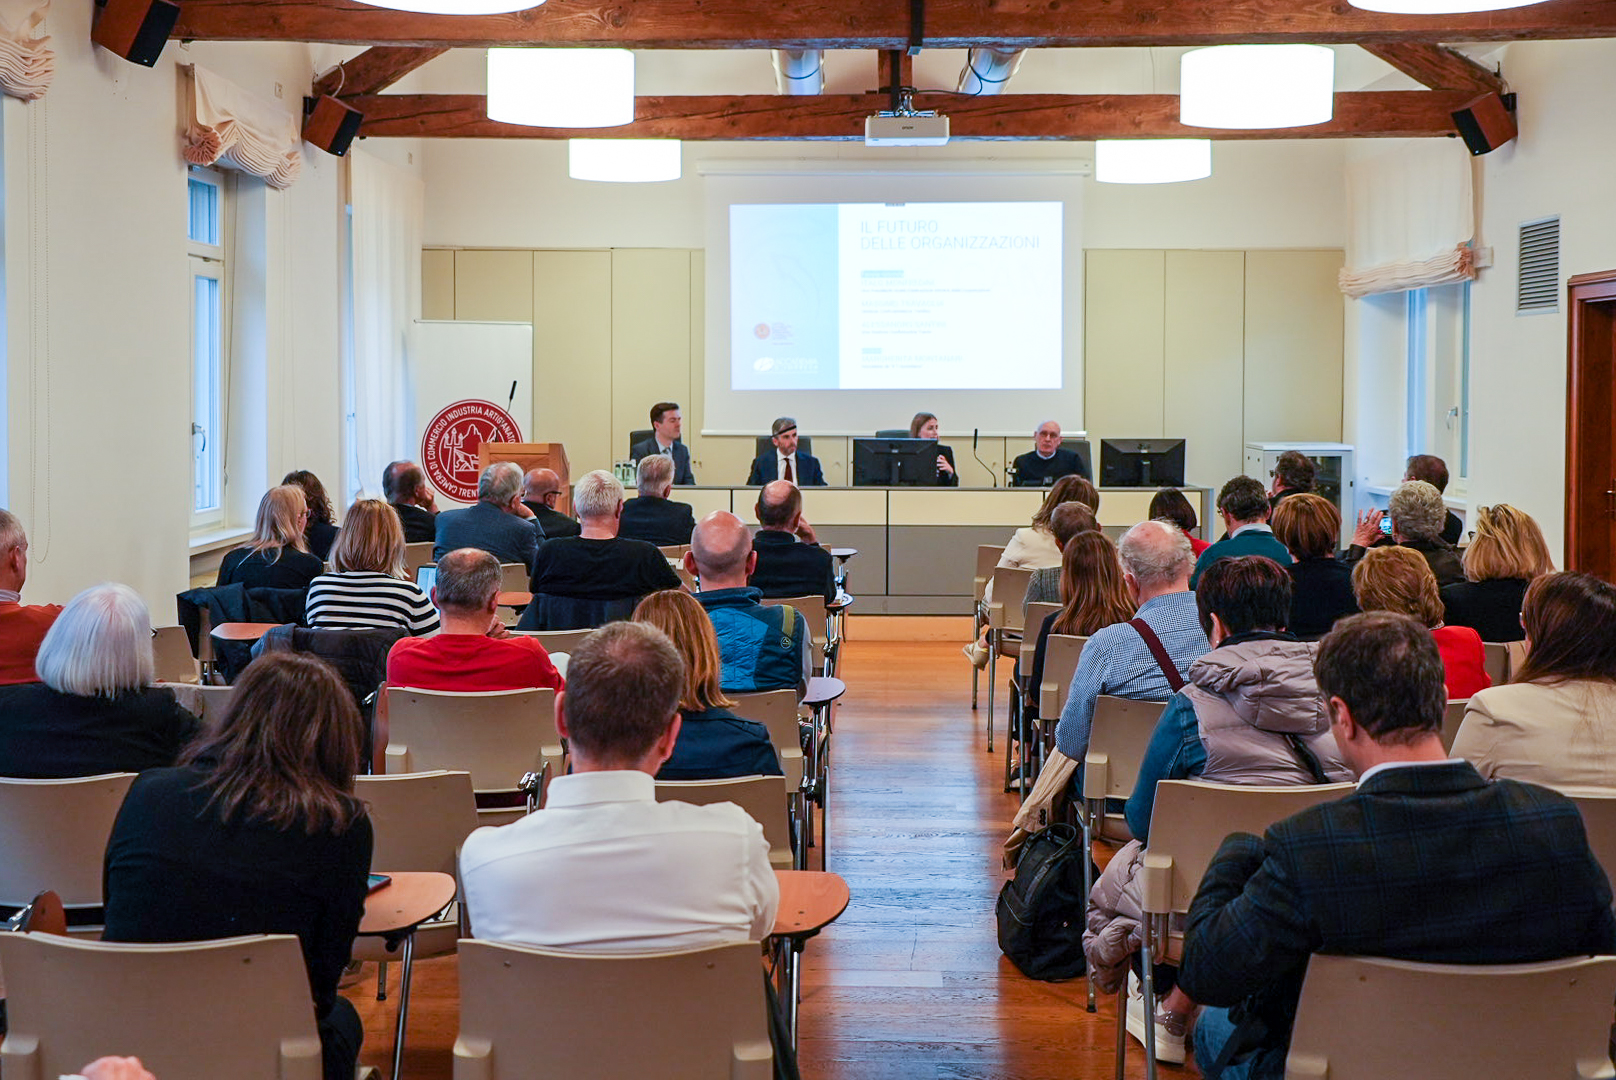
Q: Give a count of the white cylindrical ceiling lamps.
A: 6